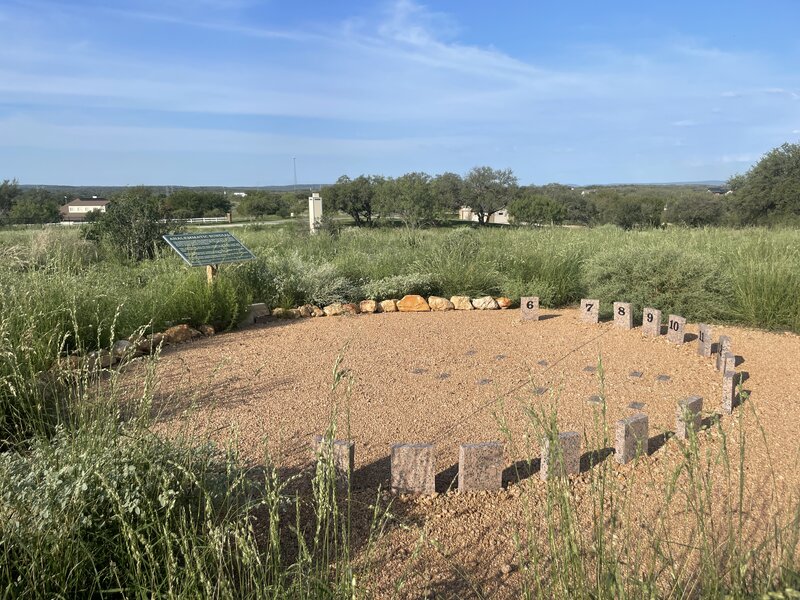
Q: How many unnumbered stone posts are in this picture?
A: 8